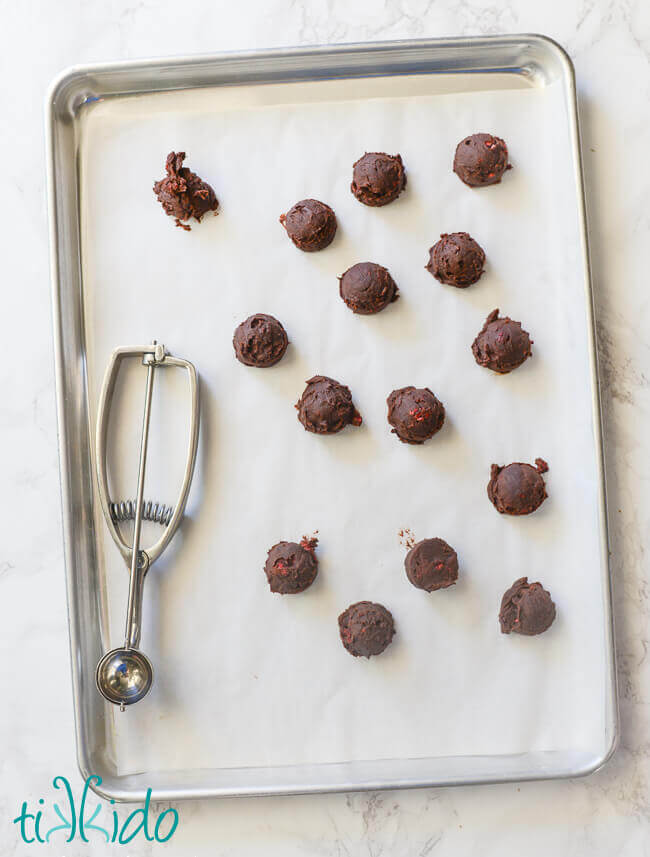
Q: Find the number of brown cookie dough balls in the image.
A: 15